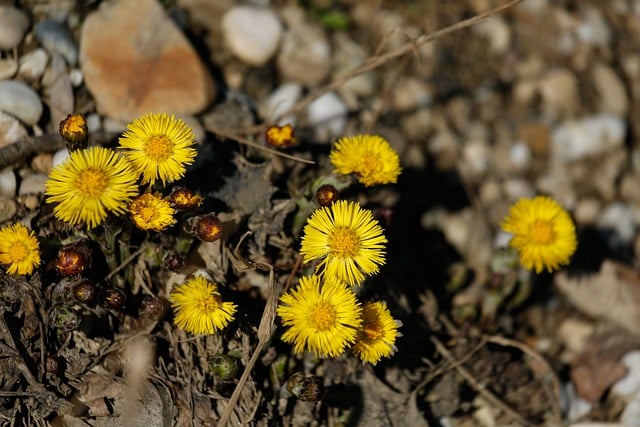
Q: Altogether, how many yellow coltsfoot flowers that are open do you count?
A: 10